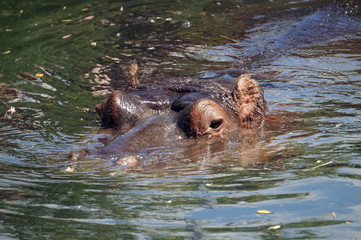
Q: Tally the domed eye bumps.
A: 2